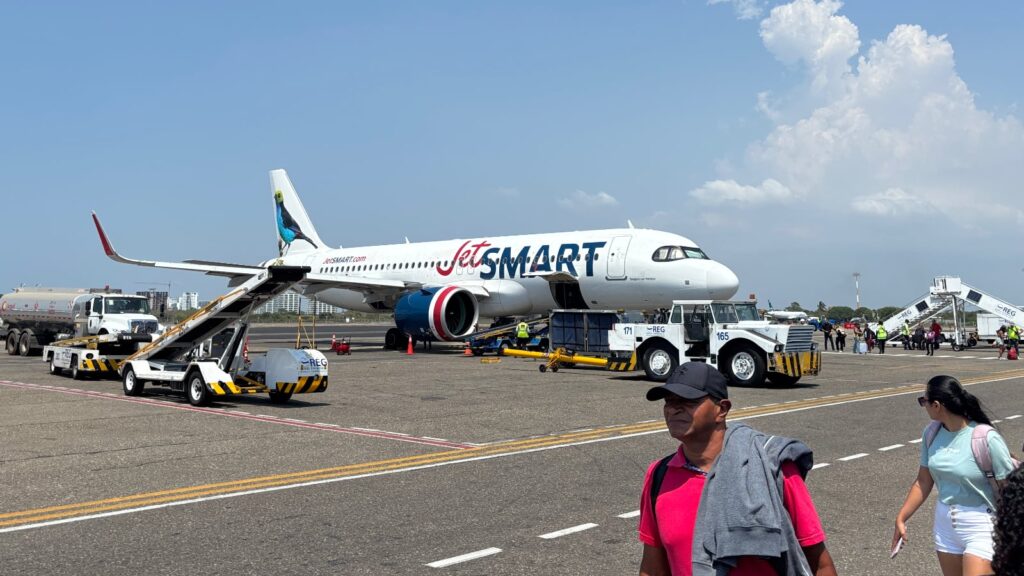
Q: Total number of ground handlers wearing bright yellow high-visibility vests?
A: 4